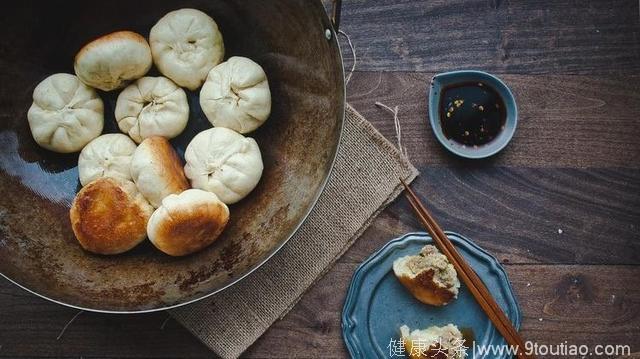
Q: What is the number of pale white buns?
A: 6